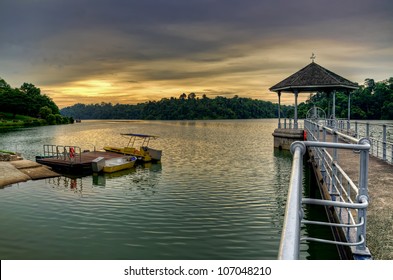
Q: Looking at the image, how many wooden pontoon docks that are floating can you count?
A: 1